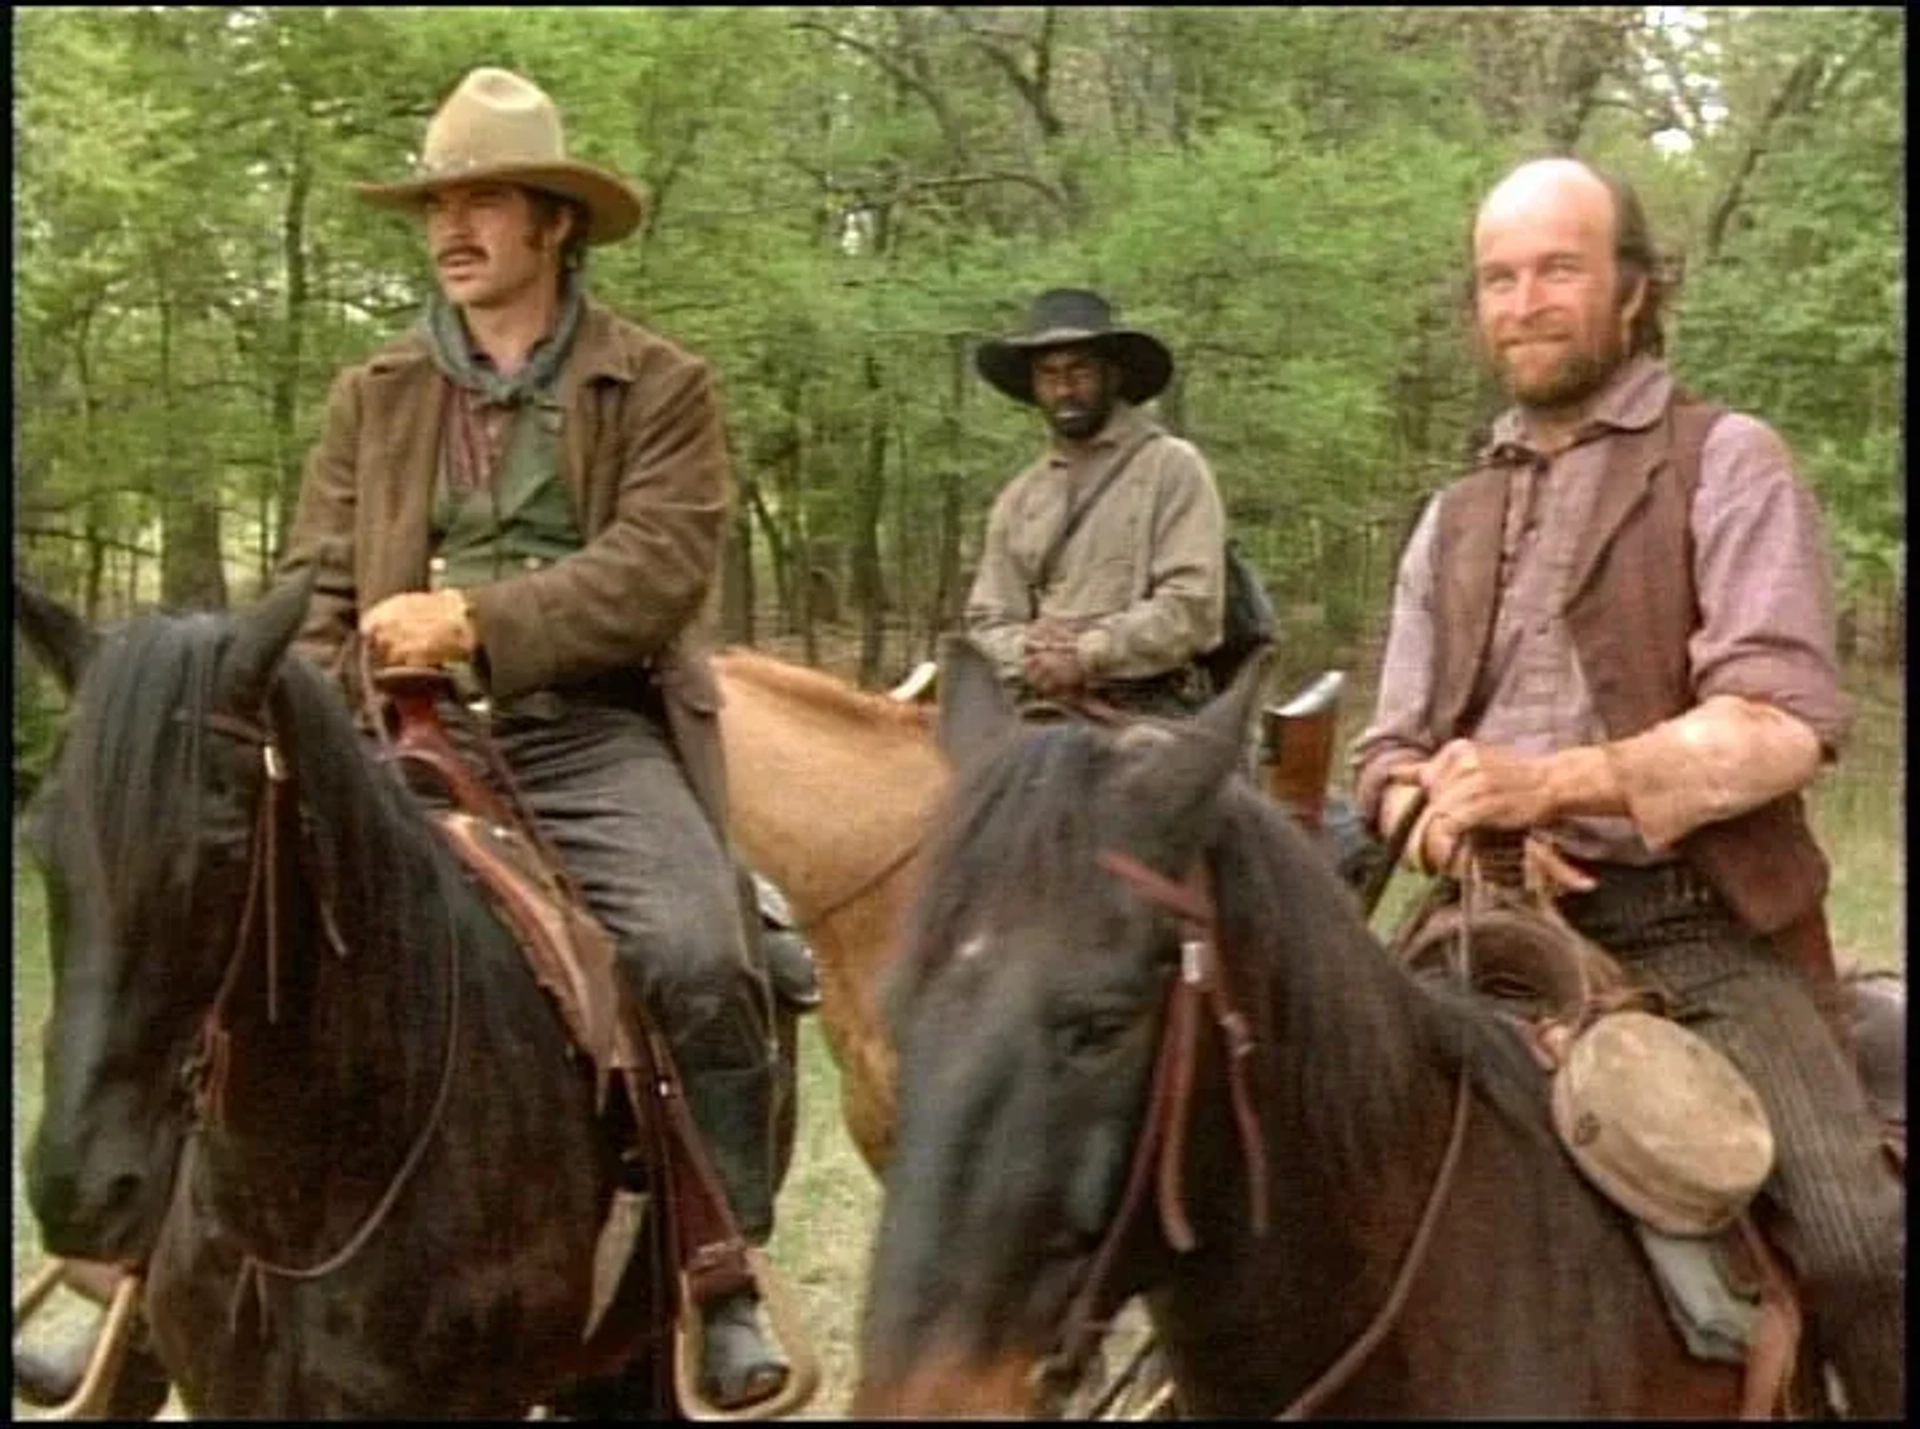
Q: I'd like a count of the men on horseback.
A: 3